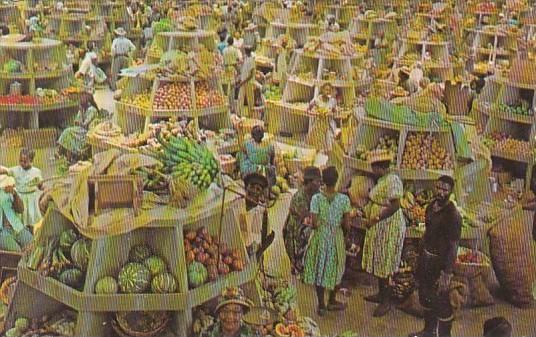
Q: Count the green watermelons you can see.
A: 9